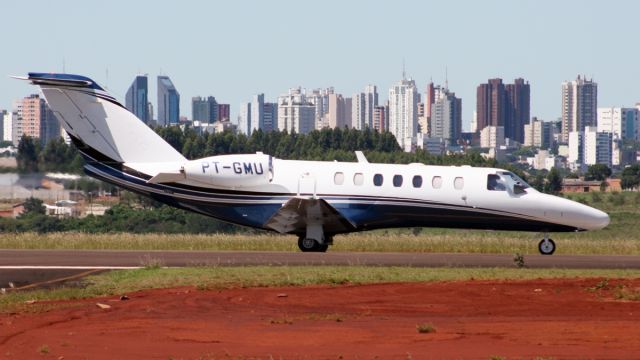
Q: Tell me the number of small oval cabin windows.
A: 7